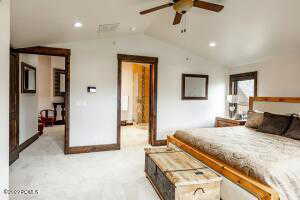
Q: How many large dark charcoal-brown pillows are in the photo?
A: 2